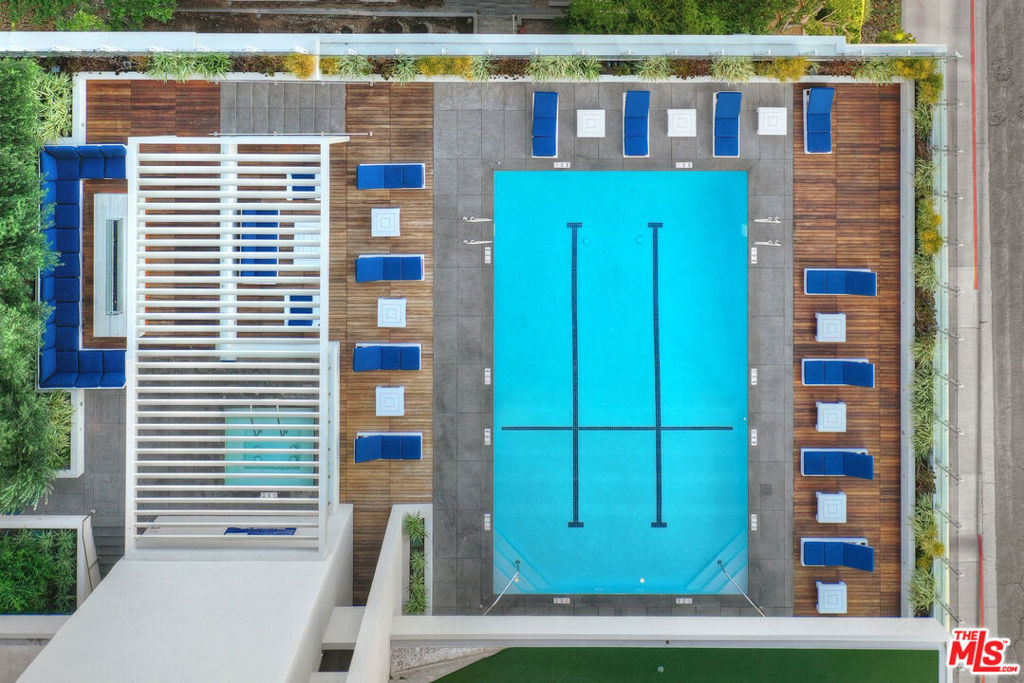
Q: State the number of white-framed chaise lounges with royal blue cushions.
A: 12